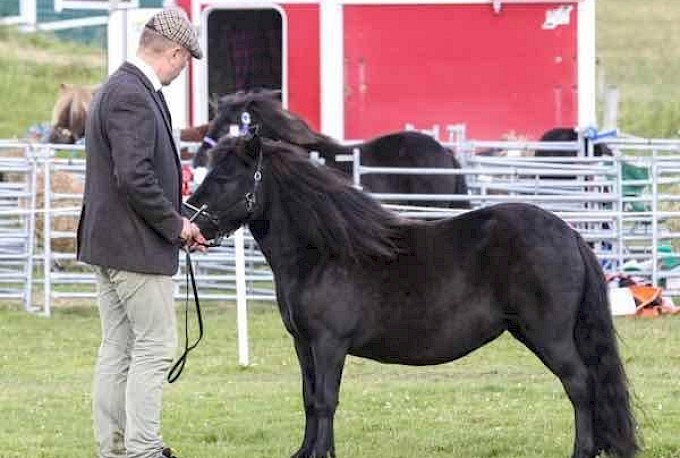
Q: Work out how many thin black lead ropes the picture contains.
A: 1